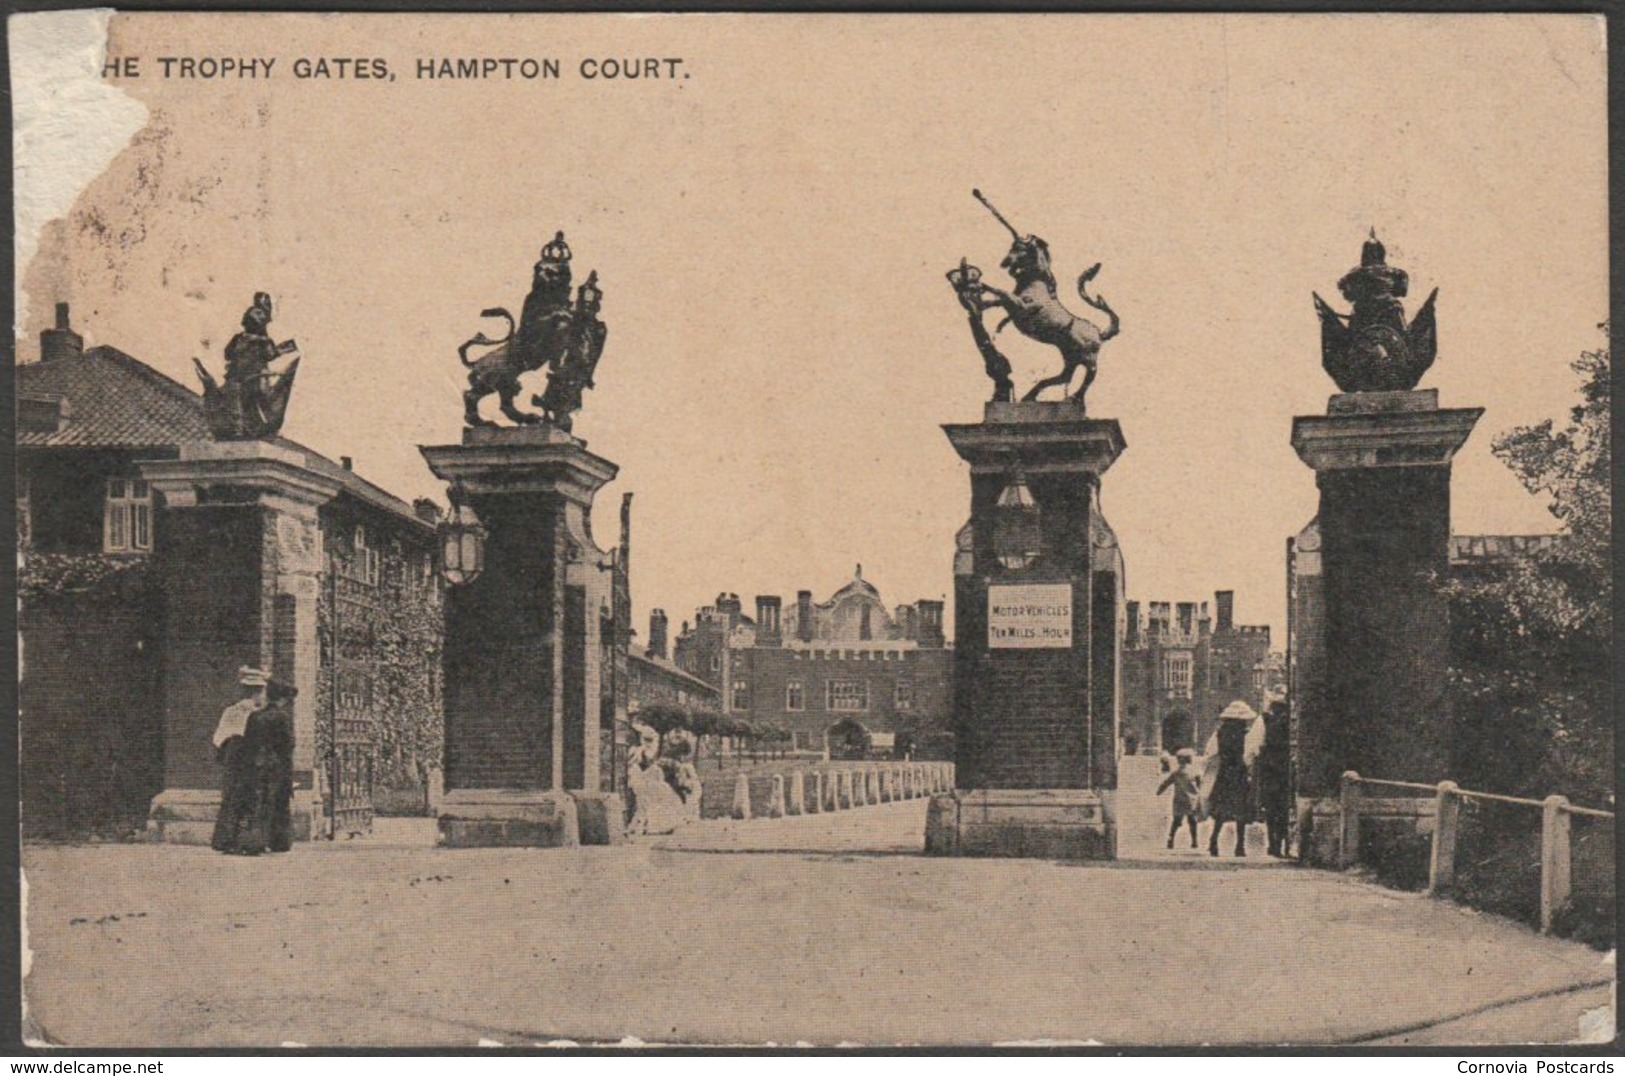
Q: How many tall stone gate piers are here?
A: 4